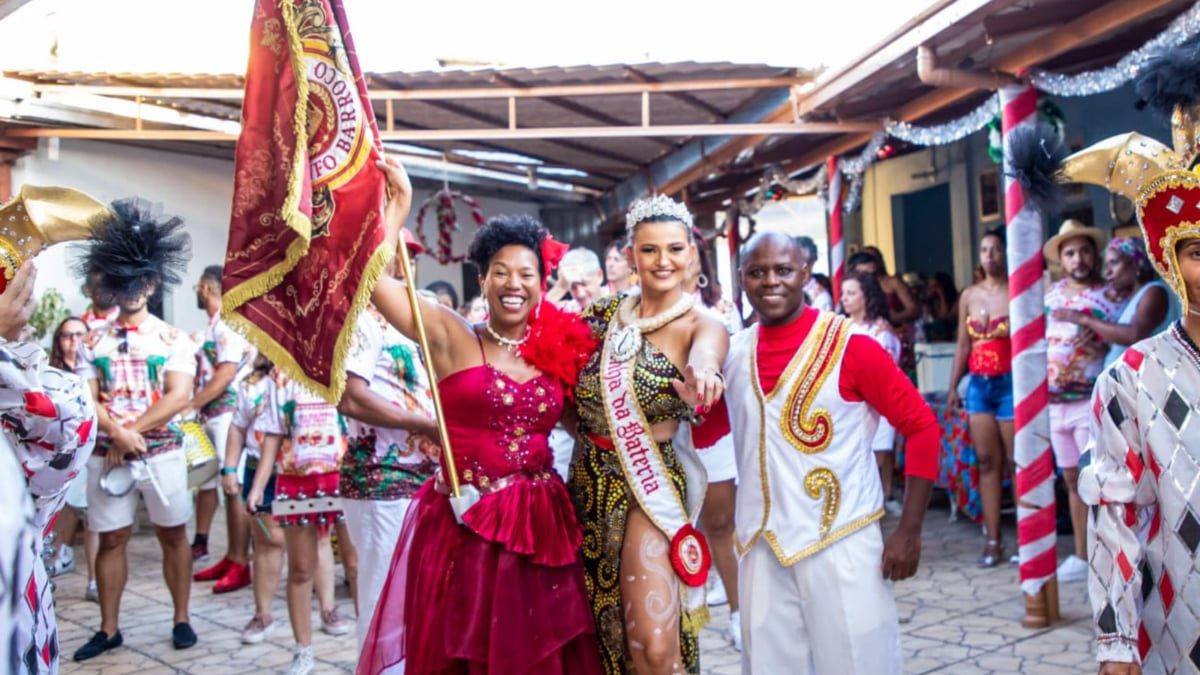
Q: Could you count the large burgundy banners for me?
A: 1